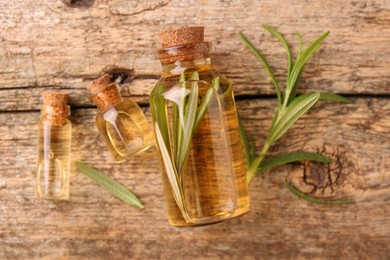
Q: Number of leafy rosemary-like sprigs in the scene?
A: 2